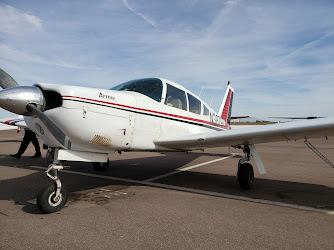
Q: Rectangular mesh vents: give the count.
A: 1